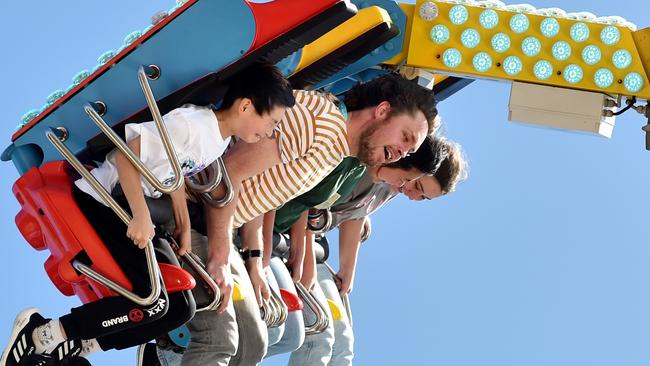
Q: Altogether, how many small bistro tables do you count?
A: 0